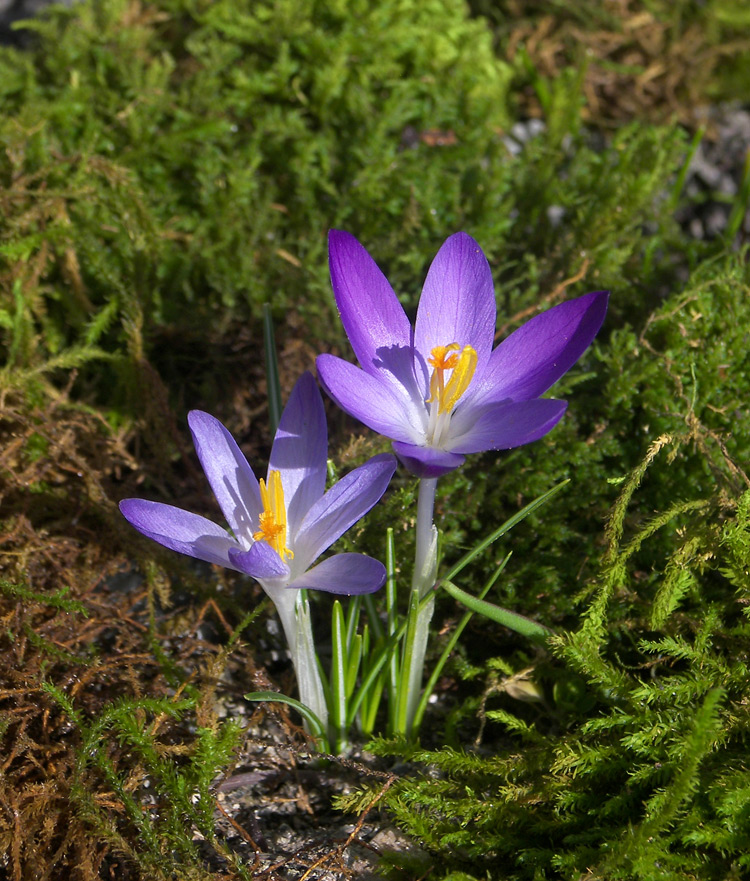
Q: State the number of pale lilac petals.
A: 6